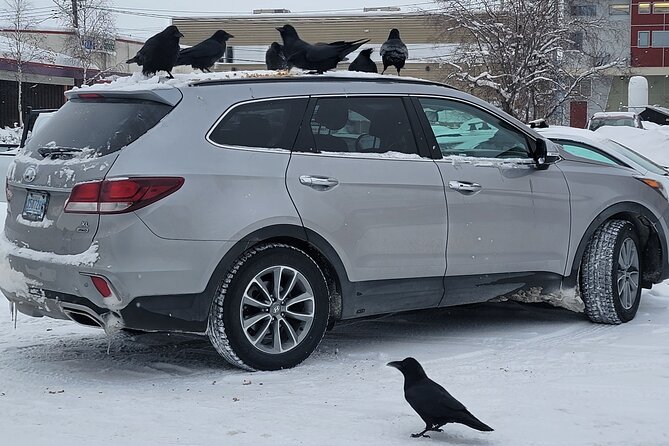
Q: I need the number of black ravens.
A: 7